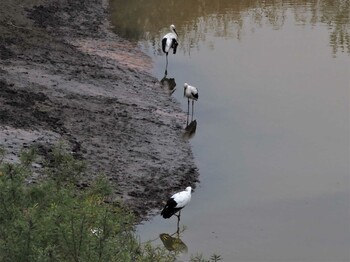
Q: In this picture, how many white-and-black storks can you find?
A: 3